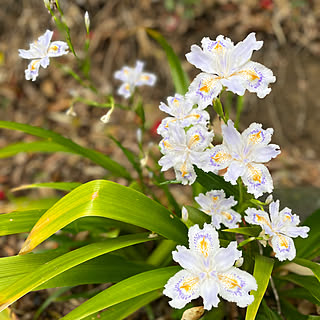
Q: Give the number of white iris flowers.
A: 9